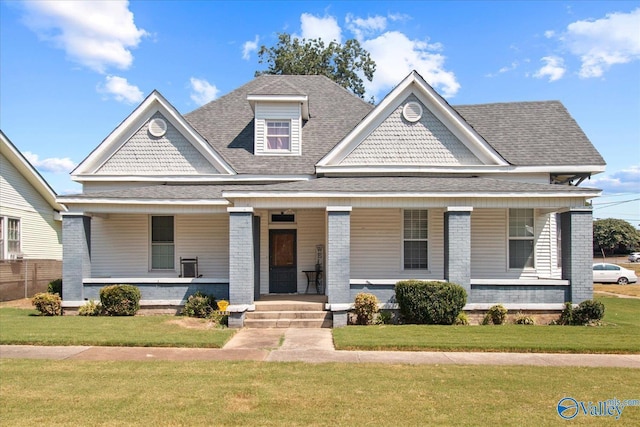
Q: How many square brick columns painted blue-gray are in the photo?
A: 5